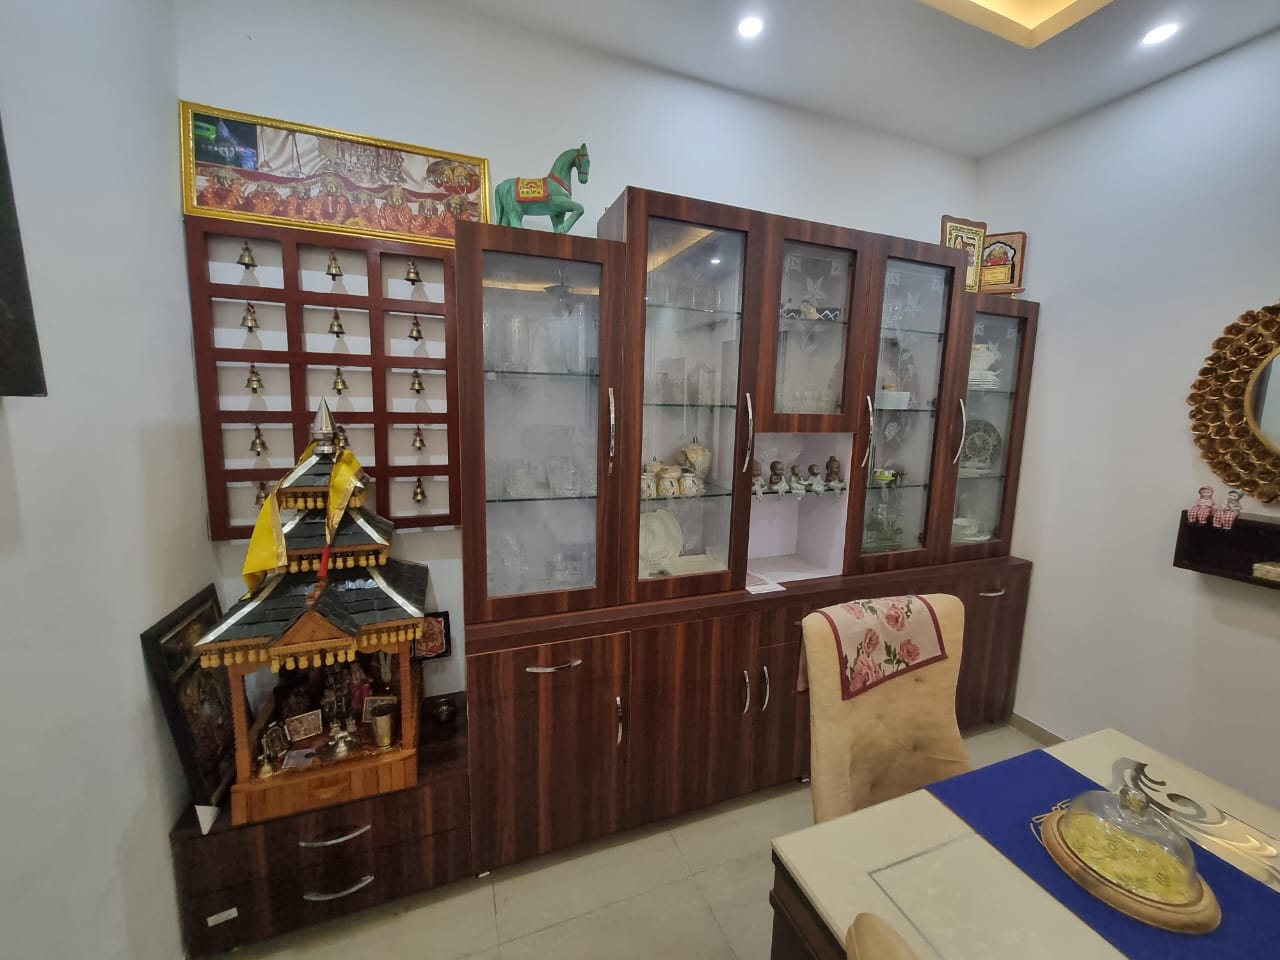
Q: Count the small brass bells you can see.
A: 14